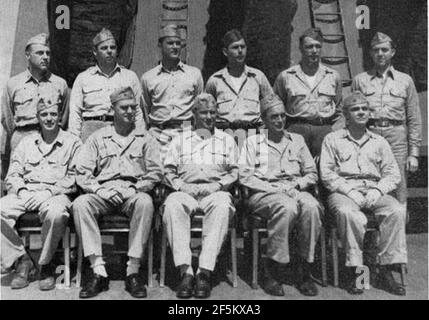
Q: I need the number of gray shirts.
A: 11